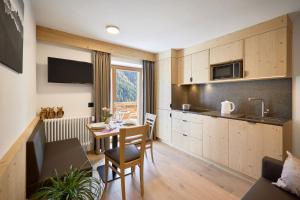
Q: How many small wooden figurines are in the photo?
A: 3